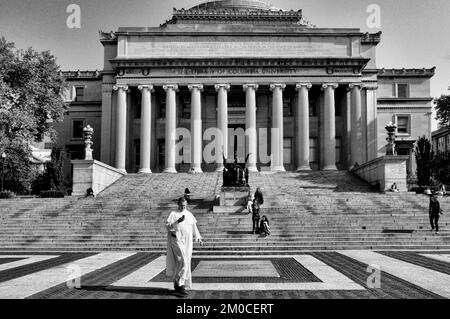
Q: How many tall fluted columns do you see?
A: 10